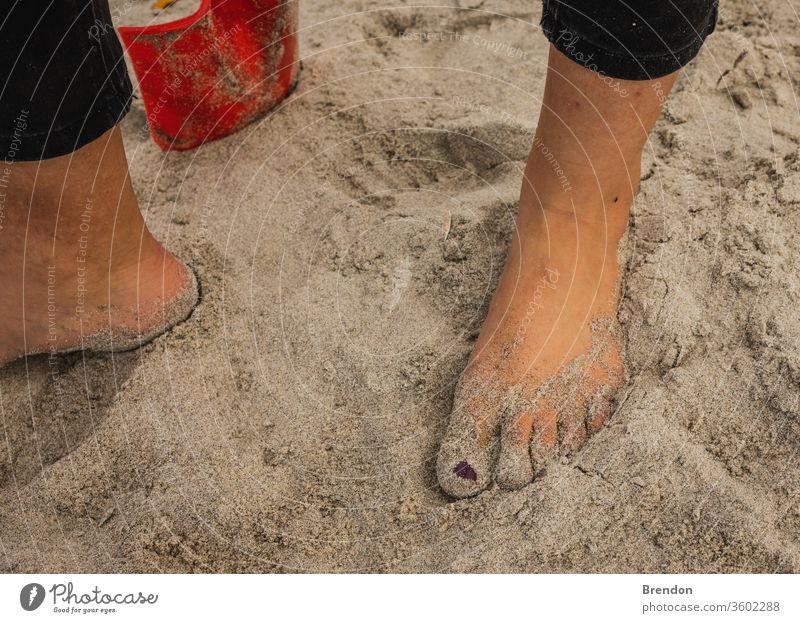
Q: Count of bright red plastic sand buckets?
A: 1